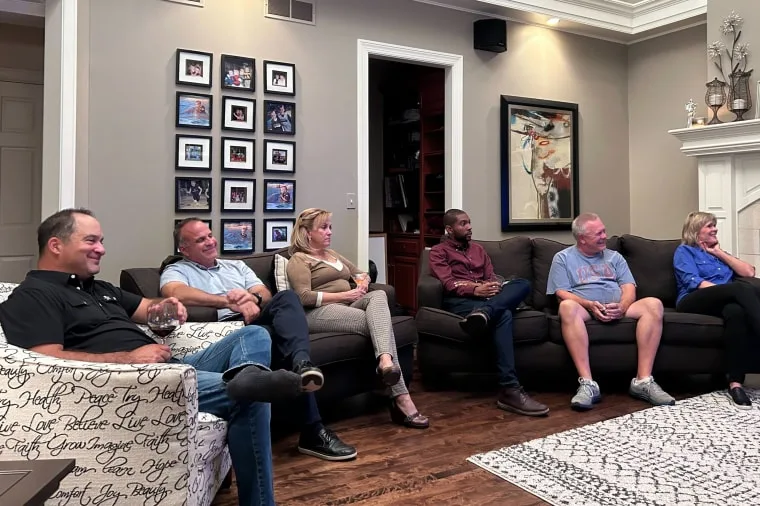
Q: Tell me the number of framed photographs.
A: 15